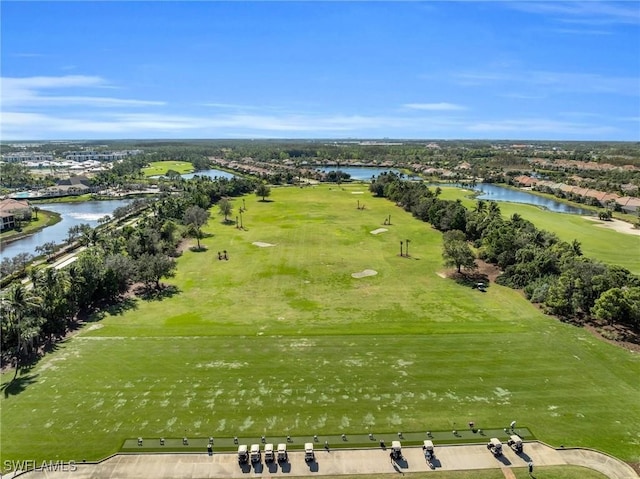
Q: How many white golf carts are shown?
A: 9